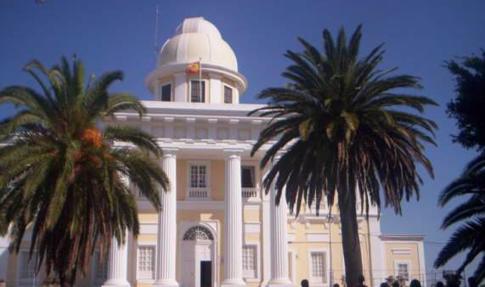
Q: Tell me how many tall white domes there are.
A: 1